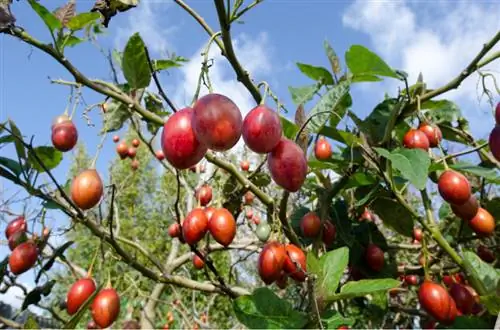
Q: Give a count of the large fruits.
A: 4